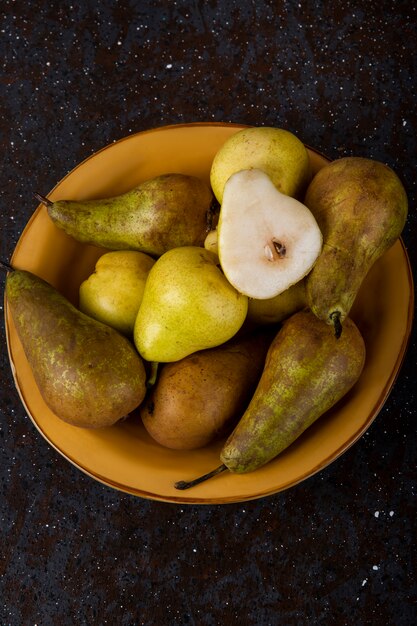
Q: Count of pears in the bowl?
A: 10